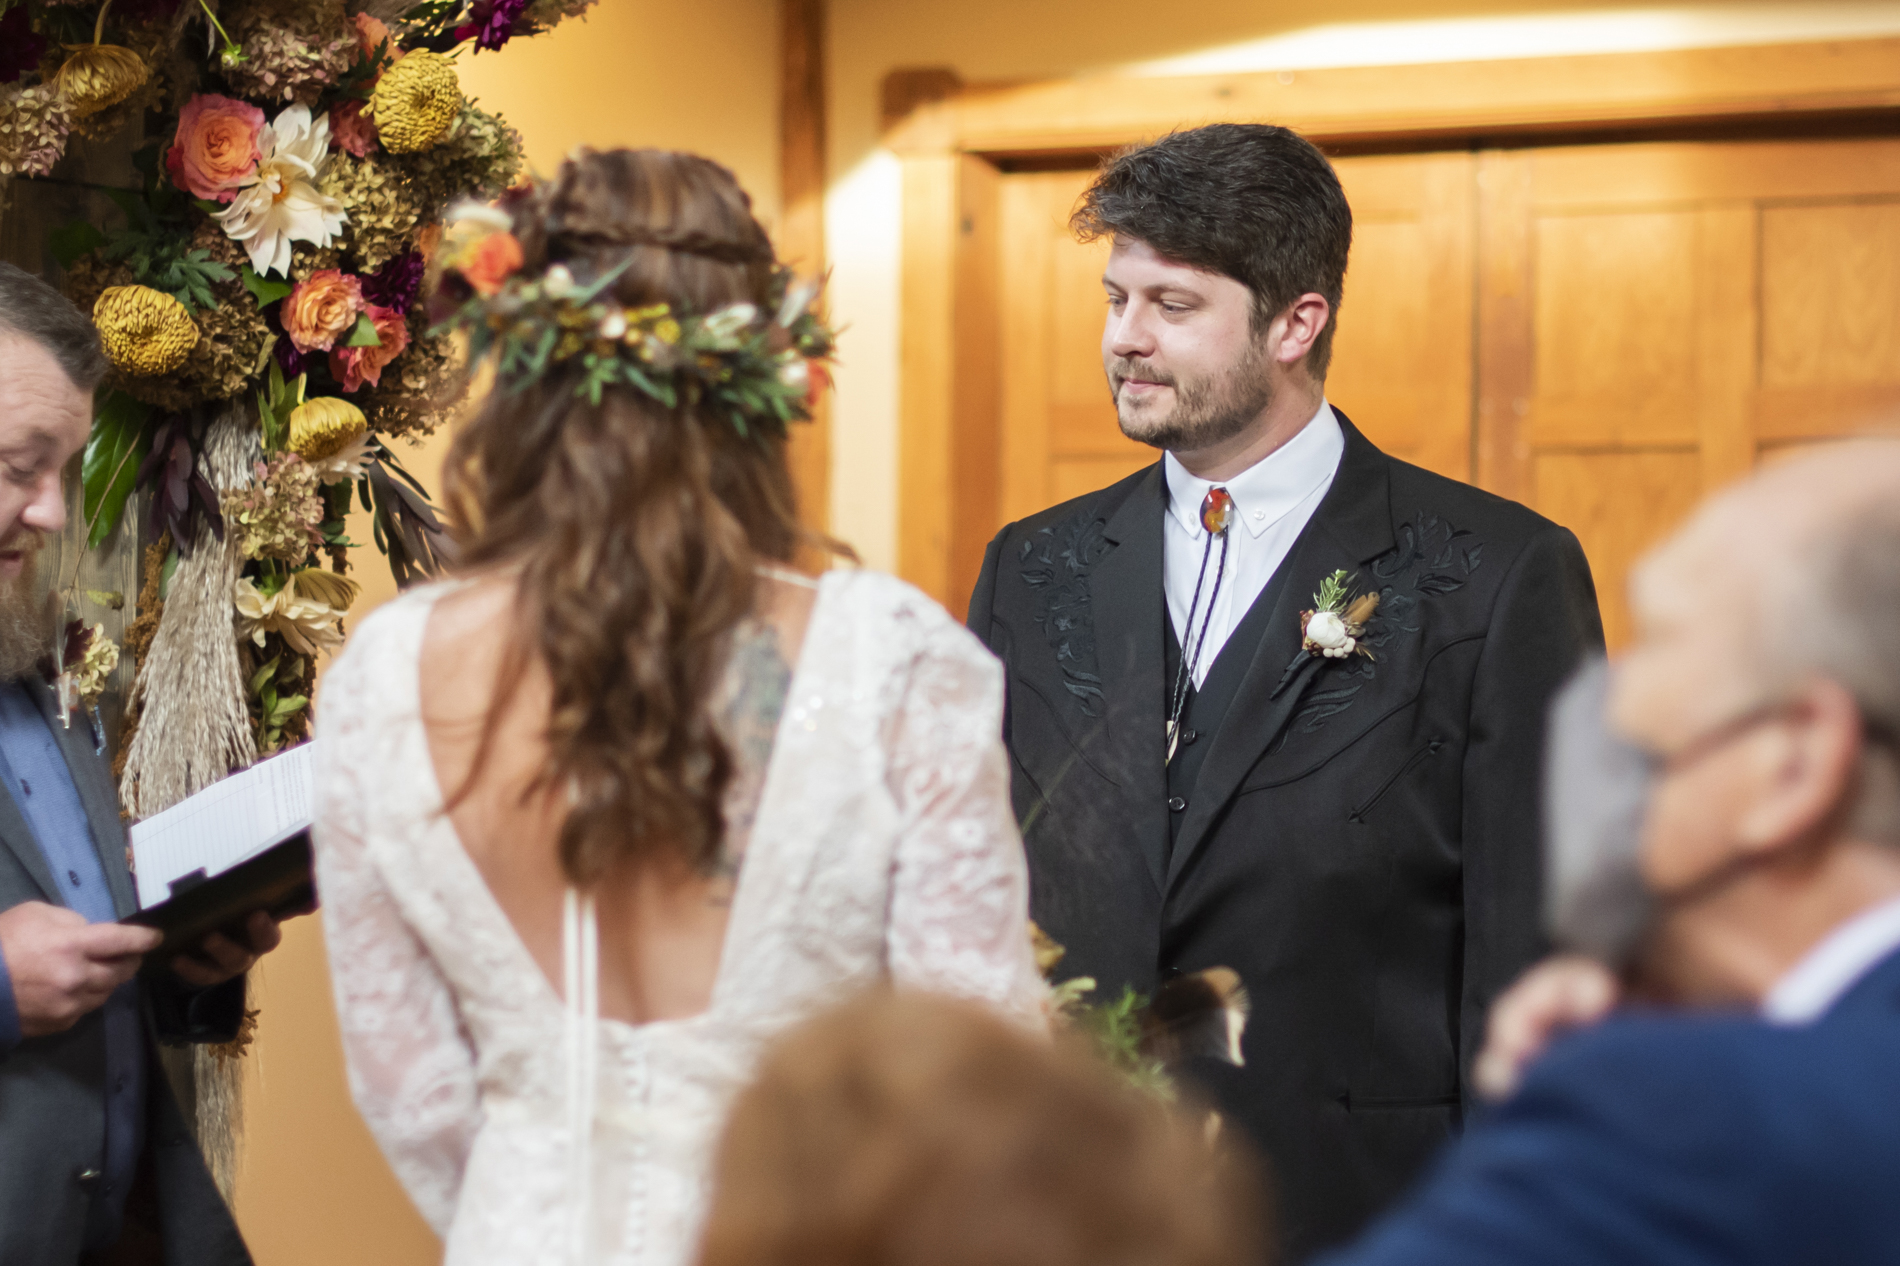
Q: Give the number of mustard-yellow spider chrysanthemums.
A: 4